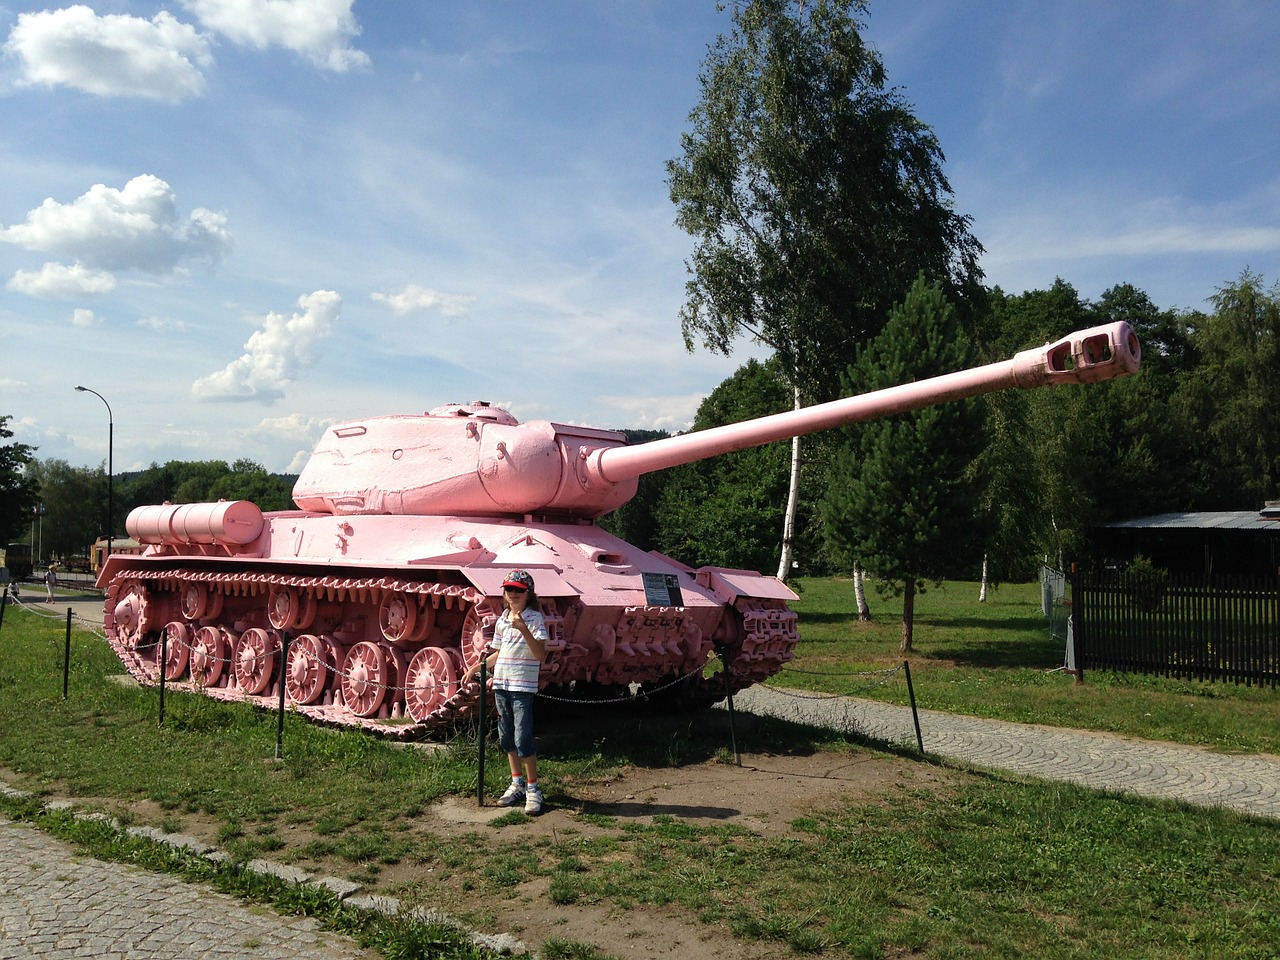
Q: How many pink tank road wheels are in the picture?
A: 6